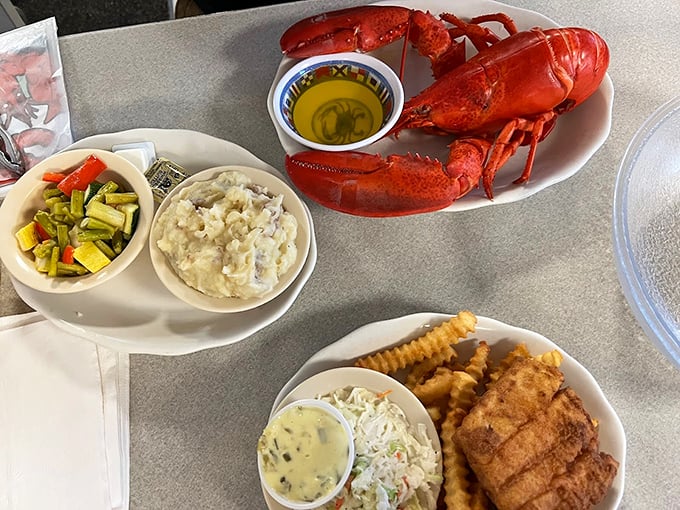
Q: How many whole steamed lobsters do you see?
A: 1